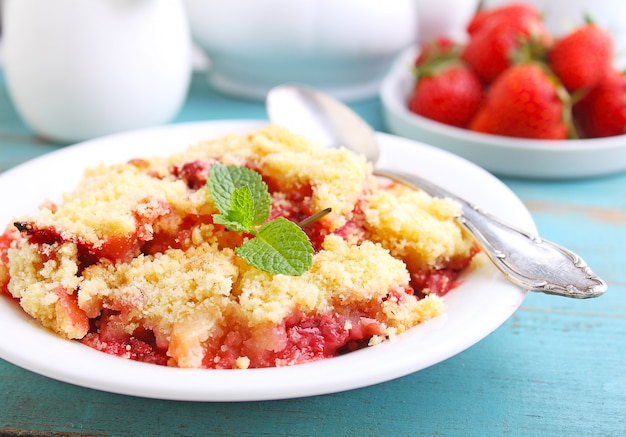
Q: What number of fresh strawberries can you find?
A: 7